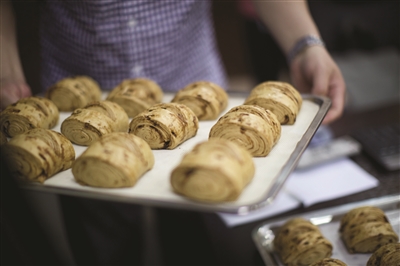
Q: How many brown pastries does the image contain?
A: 15